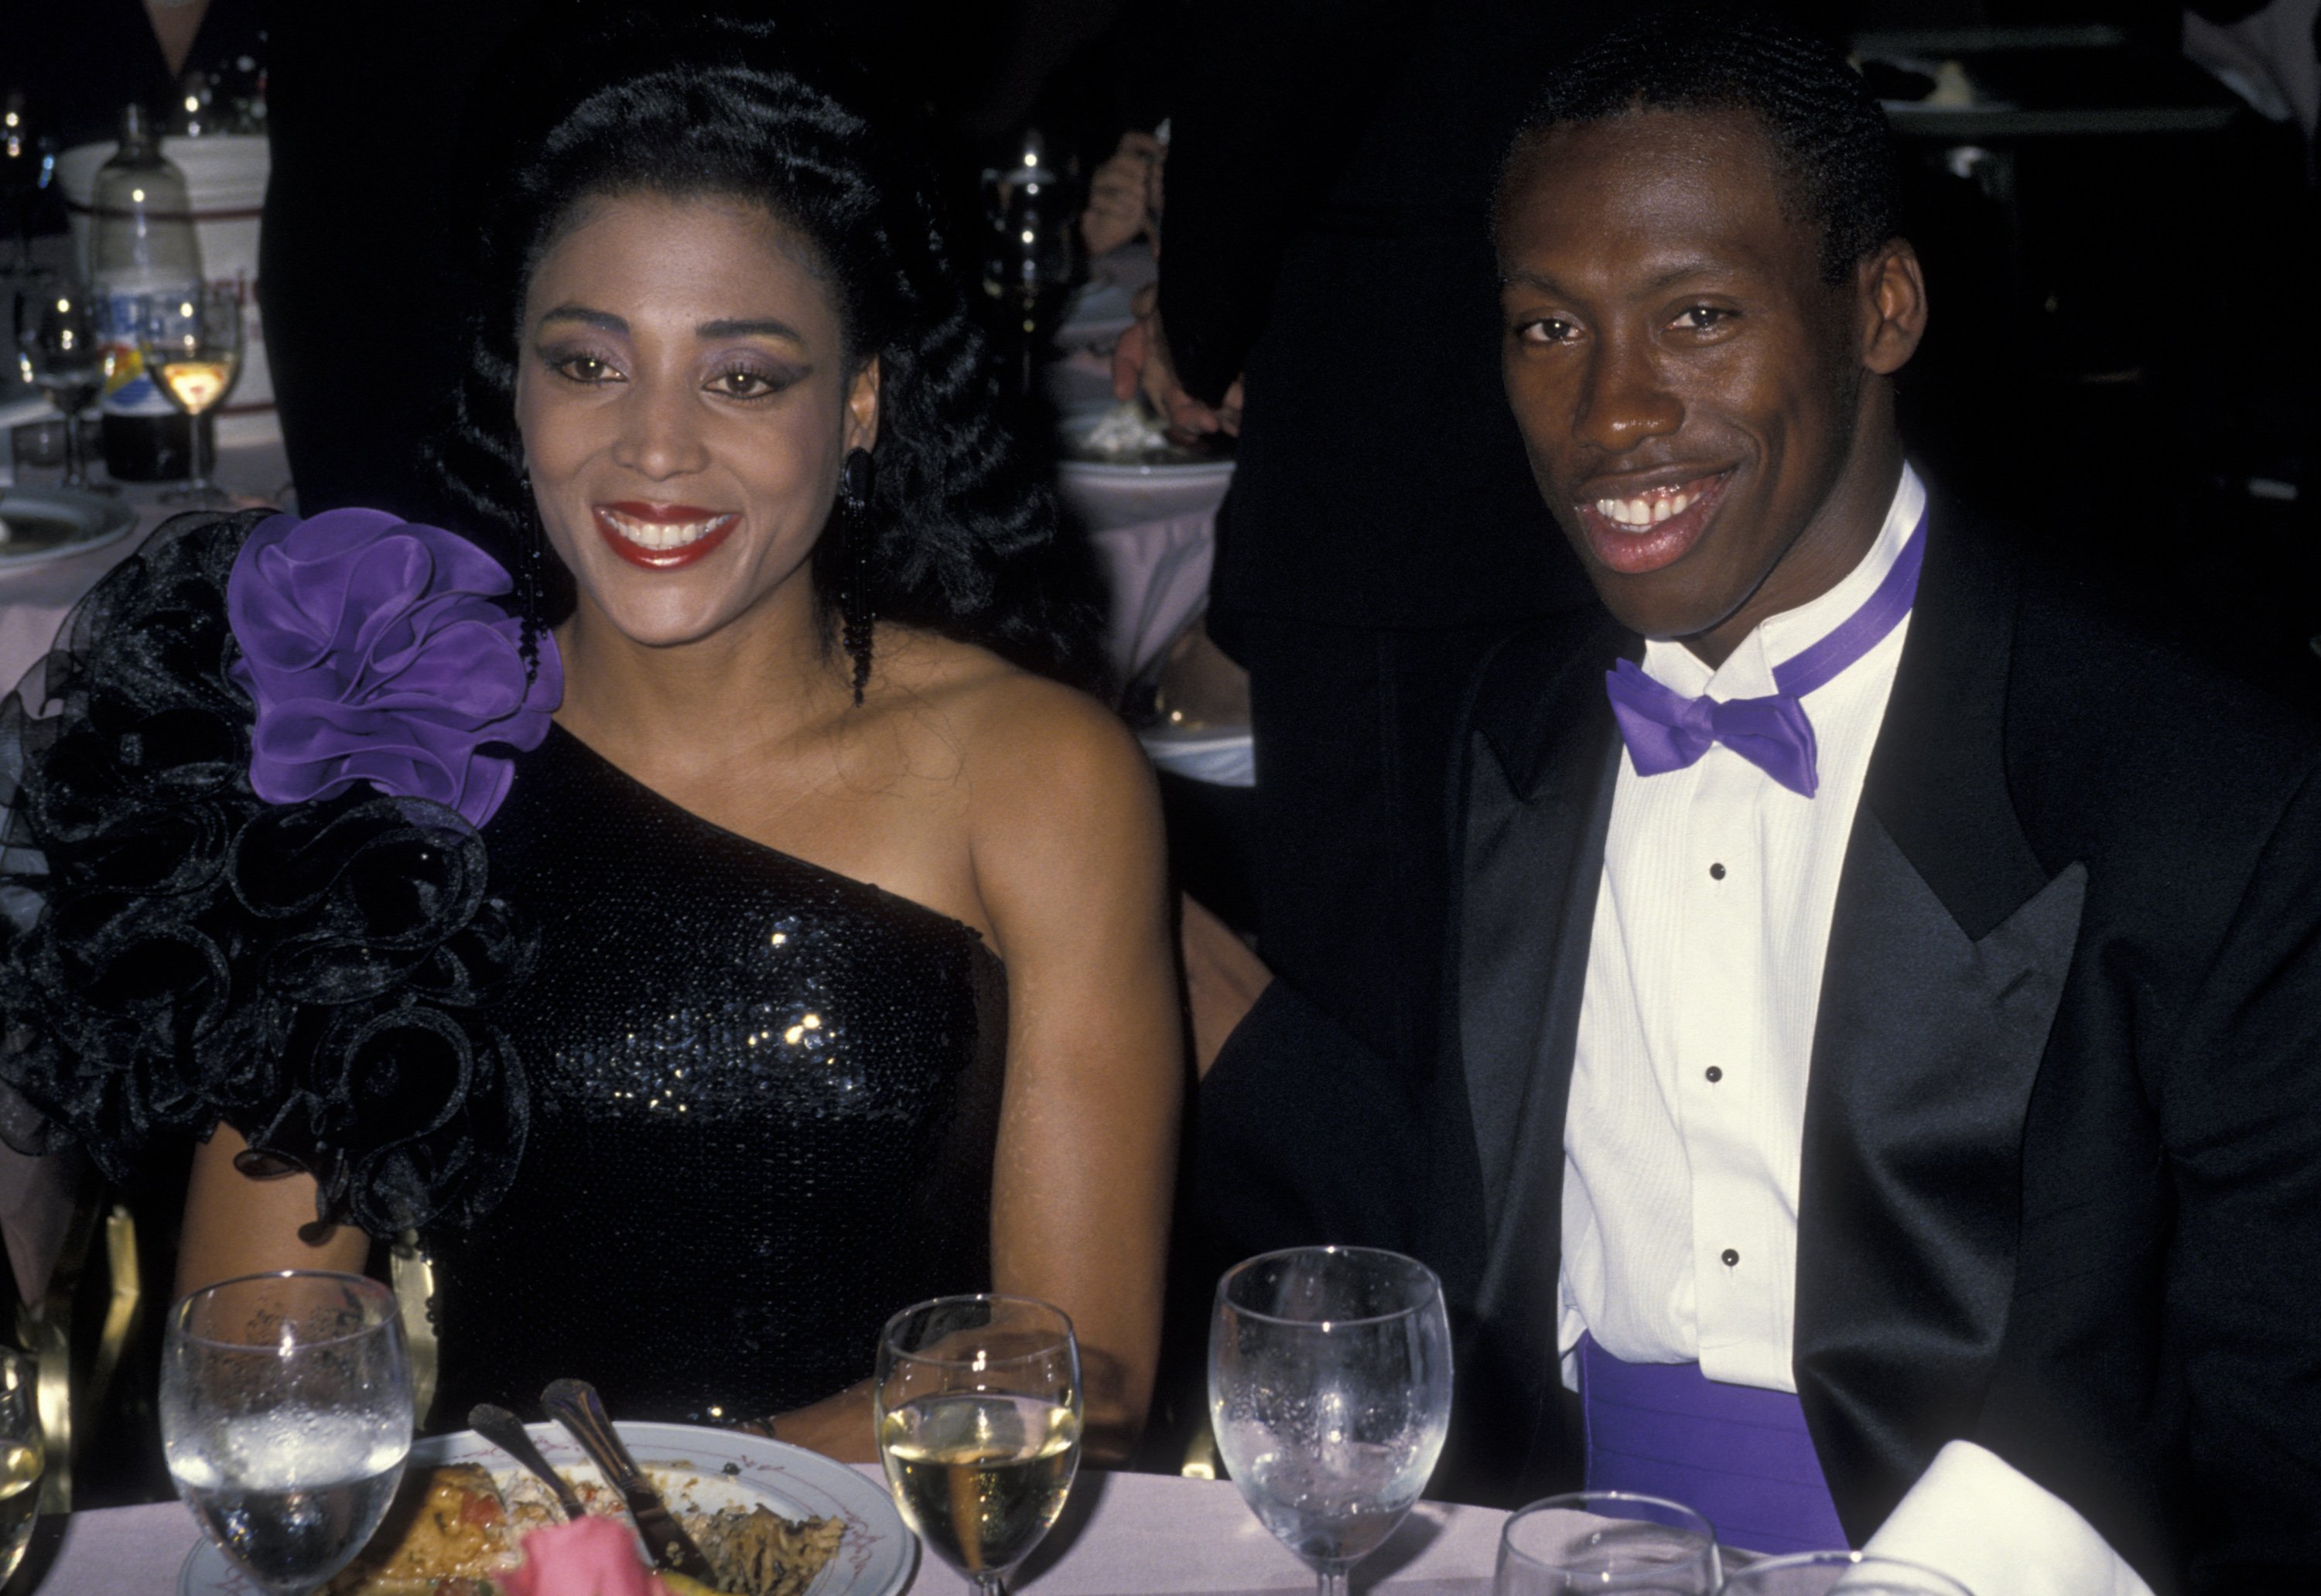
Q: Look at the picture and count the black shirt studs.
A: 3